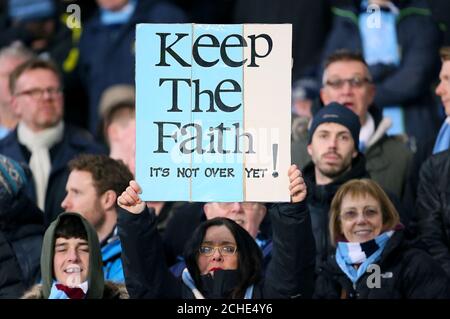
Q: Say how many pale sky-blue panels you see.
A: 2